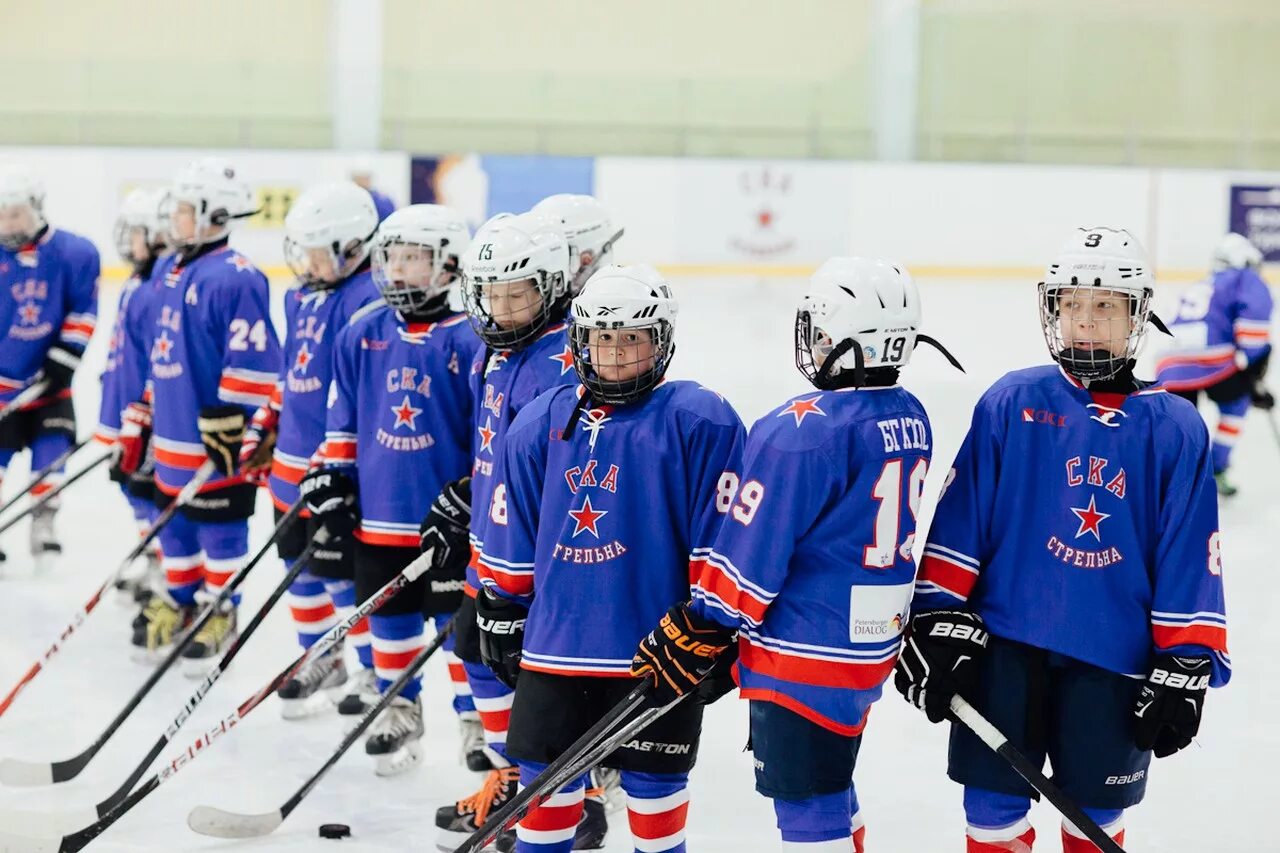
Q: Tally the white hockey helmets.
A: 11